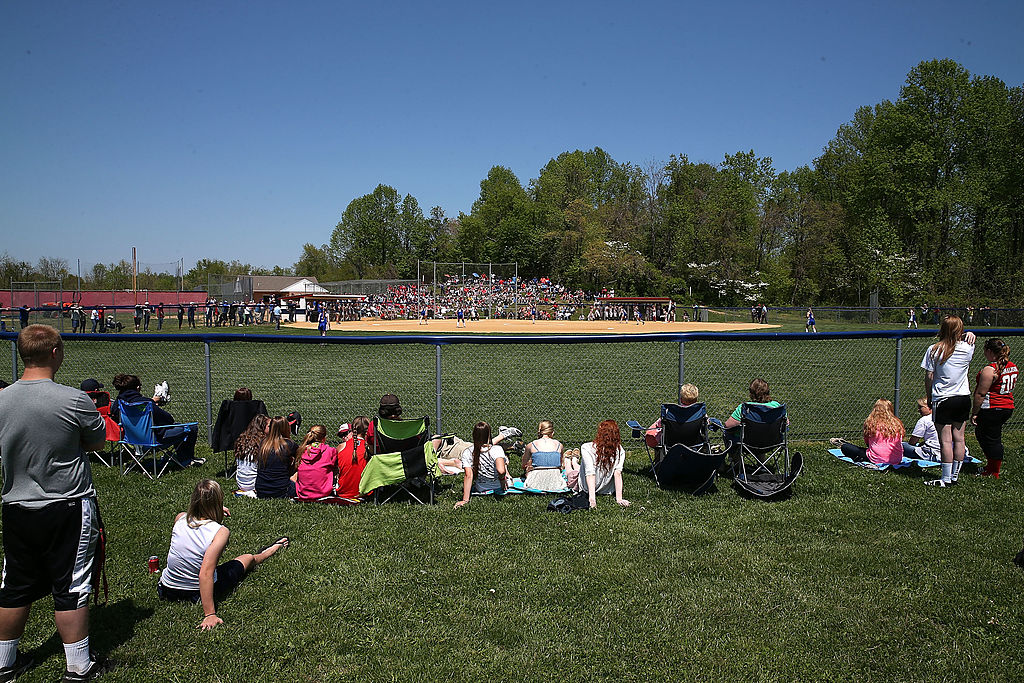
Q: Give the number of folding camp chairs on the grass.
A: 6